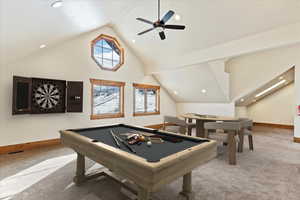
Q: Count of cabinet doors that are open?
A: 2